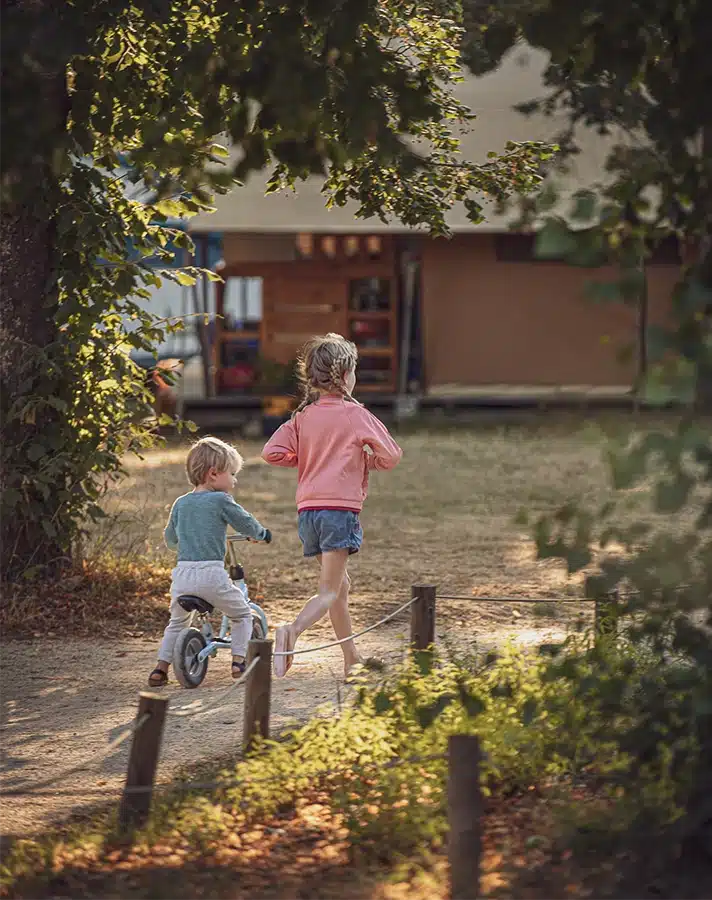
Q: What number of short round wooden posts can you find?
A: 5